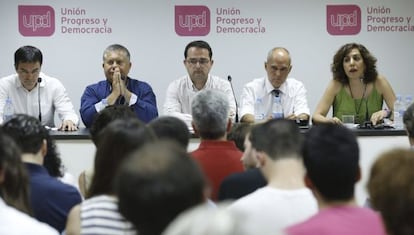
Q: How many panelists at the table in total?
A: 5